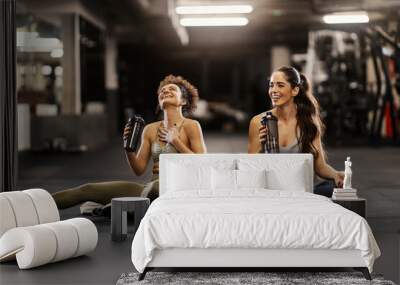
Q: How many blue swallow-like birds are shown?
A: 0